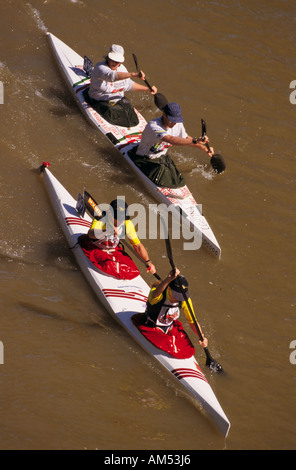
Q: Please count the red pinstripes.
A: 9